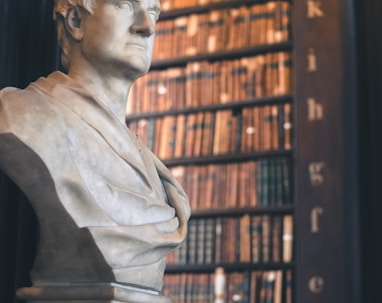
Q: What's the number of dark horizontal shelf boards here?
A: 6